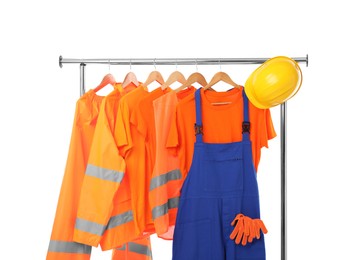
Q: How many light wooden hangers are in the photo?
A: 6